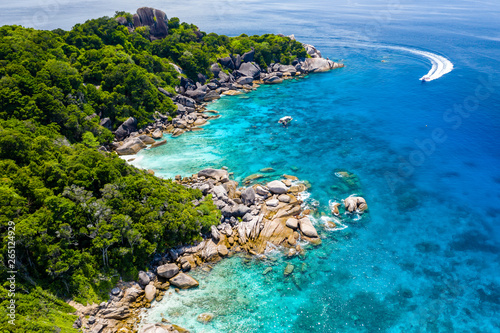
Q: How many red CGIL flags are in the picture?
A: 0